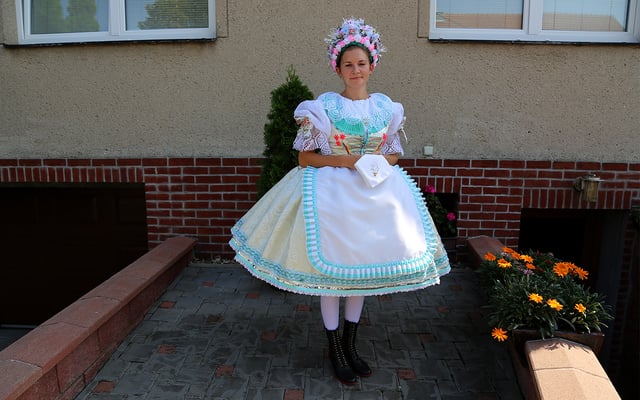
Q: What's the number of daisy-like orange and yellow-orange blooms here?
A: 13